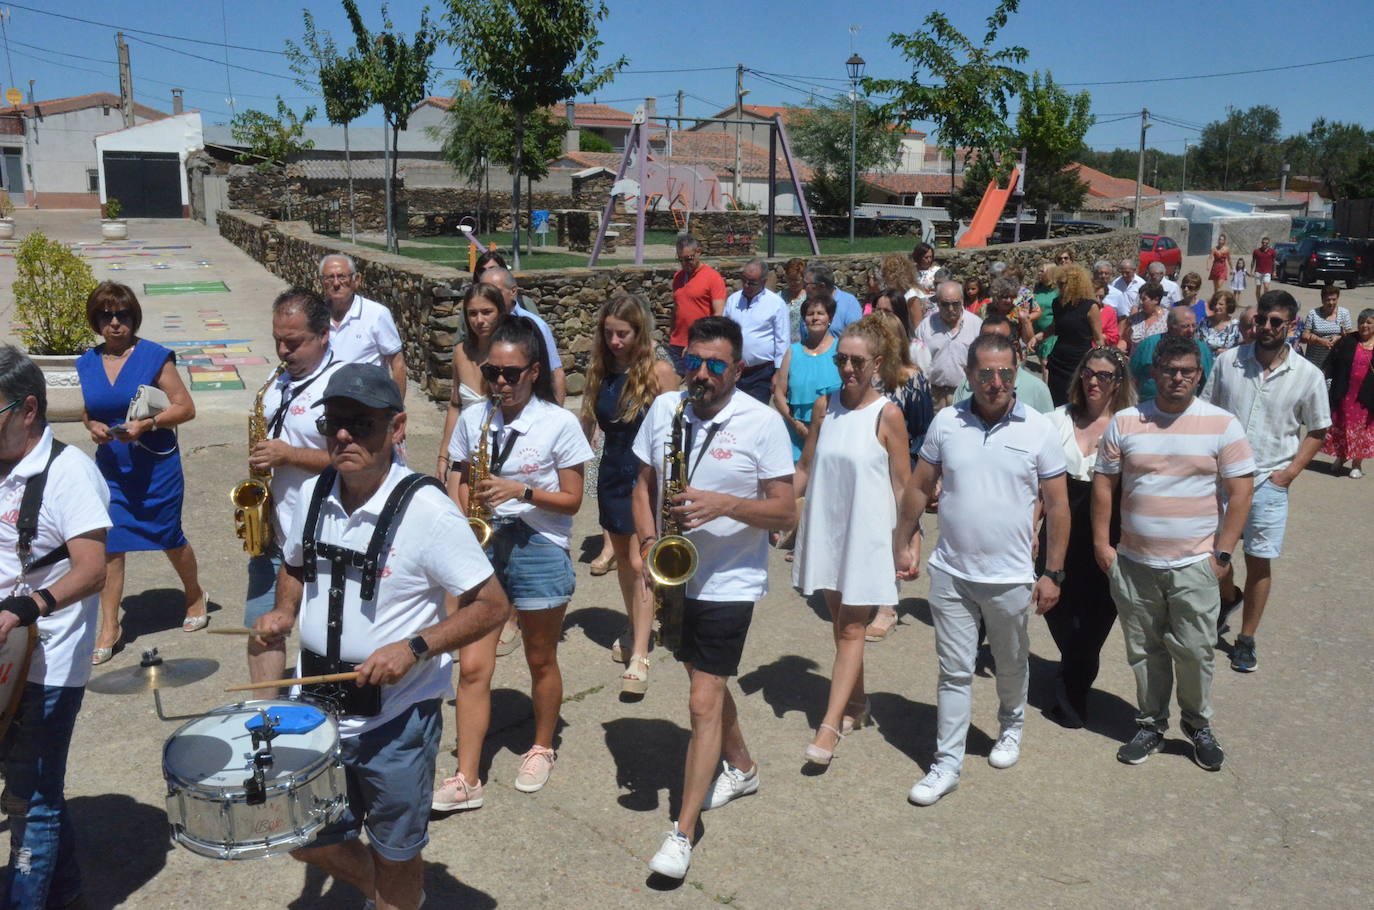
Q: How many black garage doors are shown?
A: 1